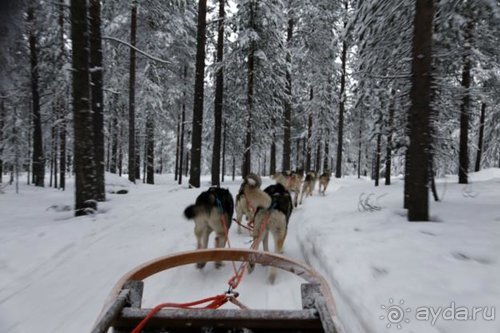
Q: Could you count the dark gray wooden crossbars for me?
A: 1